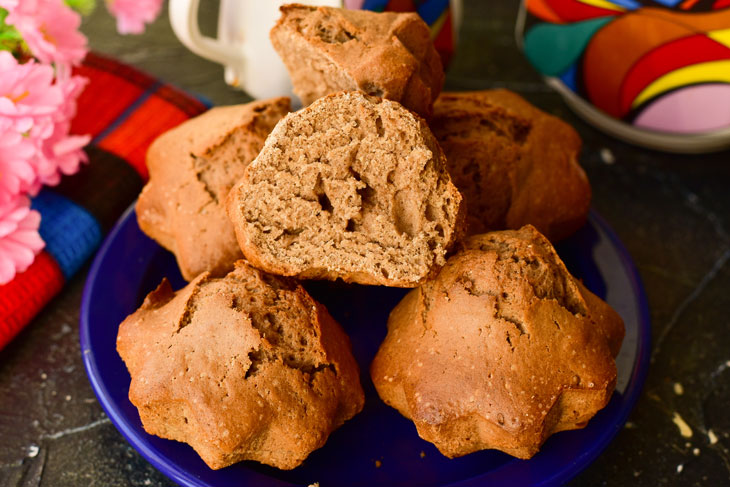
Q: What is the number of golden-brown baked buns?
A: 6